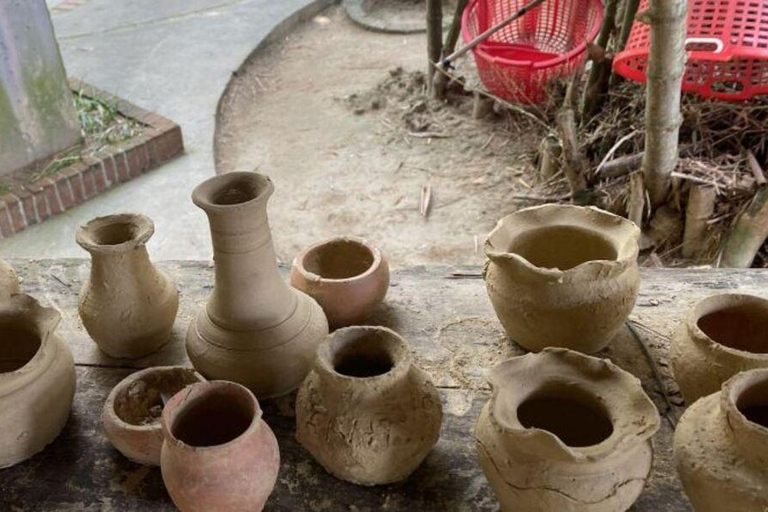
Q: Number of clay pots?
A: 12